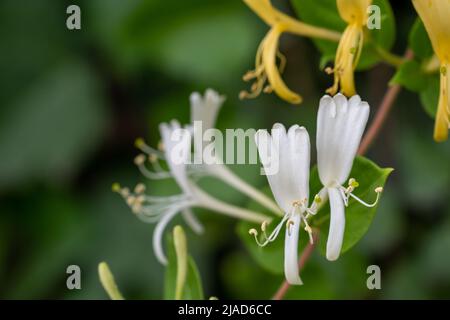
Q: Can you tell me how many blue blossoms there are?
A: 0